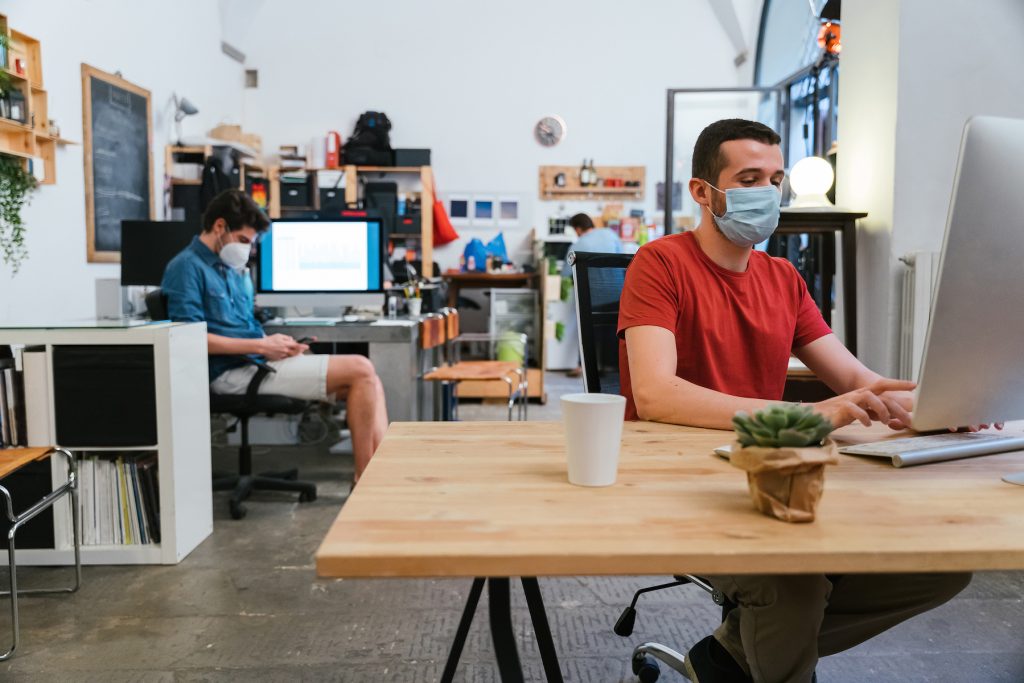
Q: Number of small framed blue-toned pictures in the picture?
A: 3